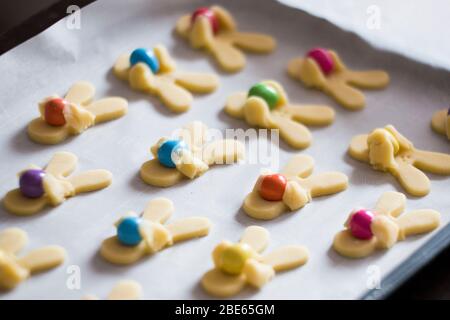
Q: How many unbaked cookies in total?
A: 15